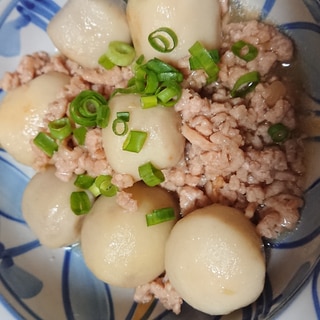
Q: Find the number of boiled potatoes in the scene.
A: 7